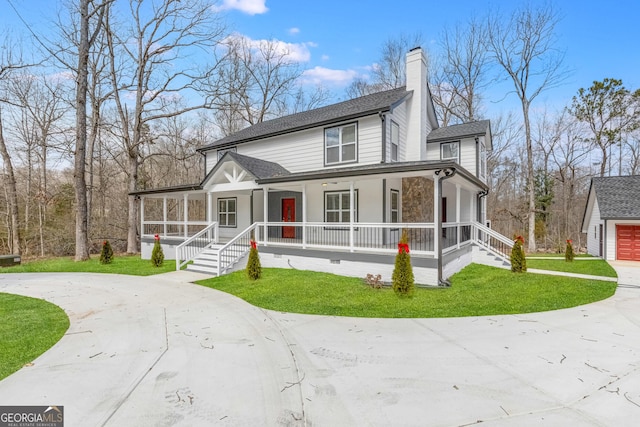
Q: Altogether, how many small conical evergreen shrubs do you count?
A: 6